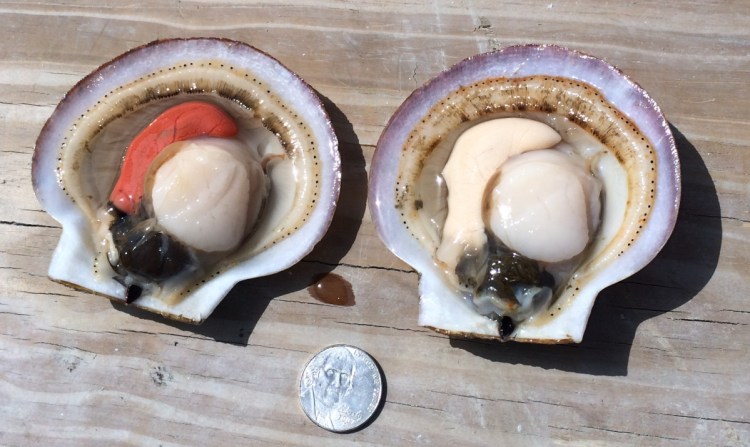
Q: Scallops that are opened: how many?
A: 2